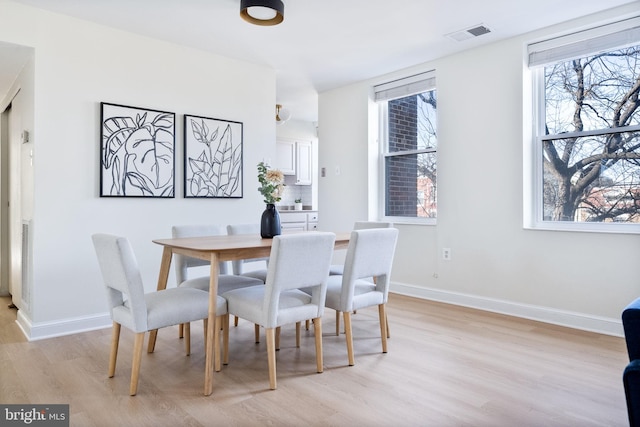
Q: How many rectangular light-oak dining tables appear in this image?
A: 1